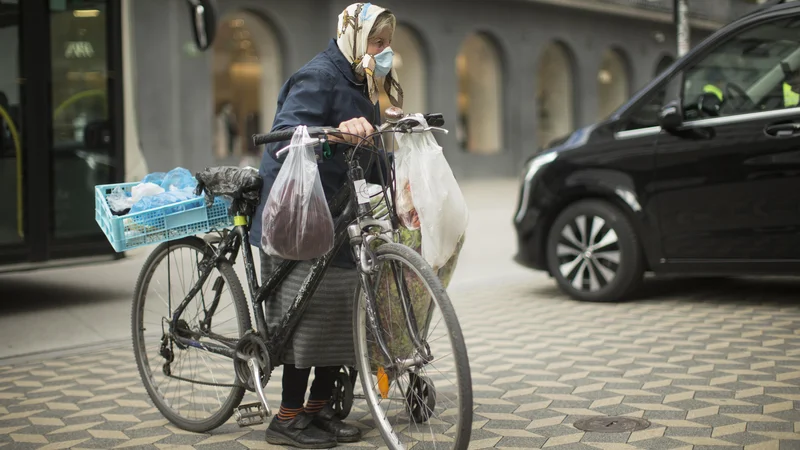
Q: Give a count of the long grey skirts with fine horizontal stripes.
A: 1